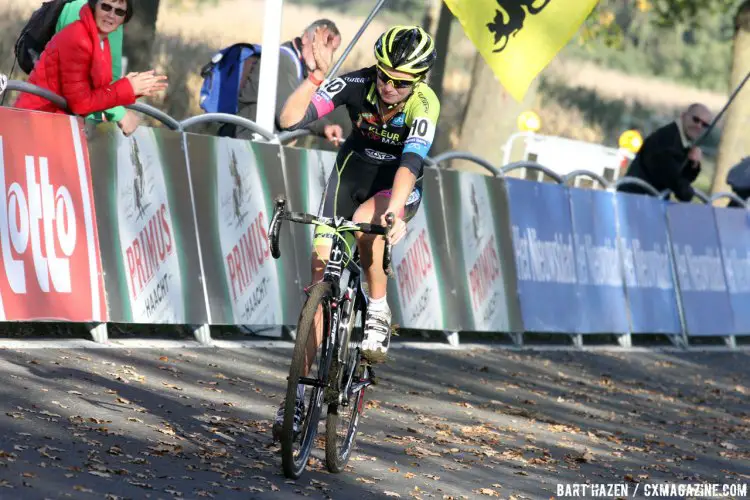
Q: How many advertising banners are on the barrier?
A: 11